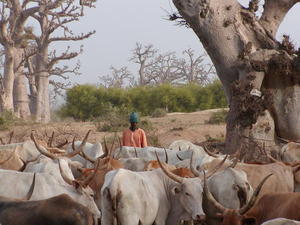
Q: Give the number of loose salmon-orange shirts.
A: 1